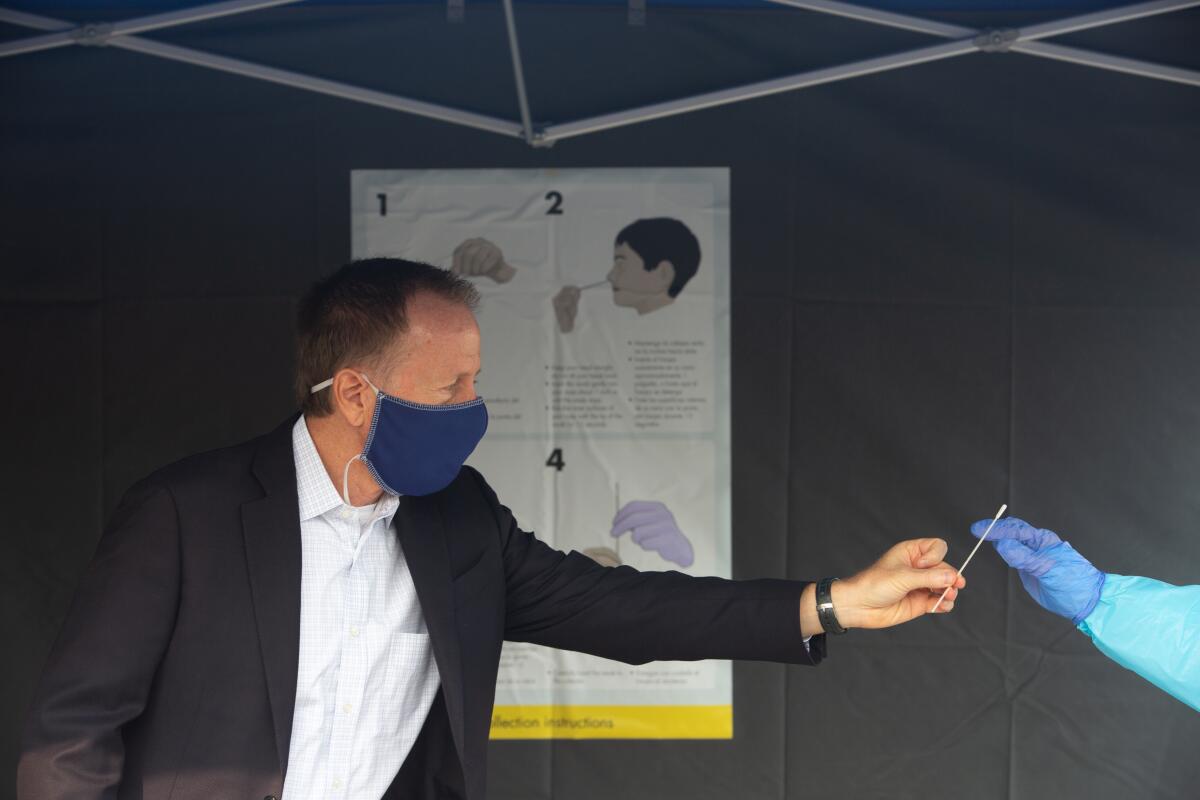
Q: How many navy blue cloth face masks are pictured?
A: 1